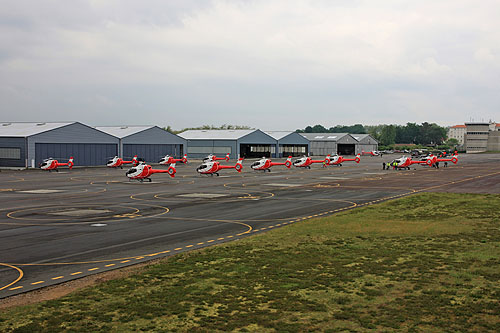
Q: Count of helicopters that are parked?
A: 12